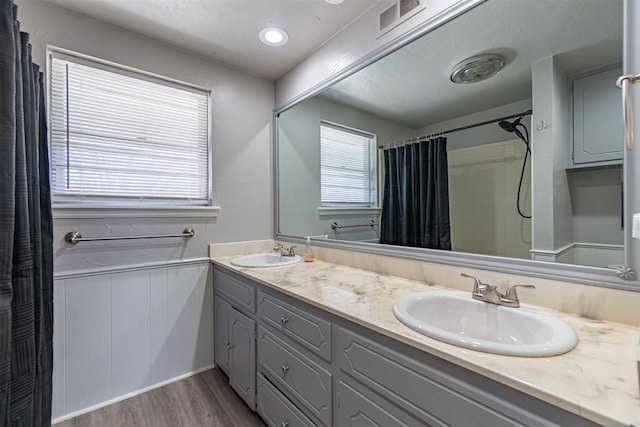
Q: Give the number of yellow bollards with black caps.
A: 0